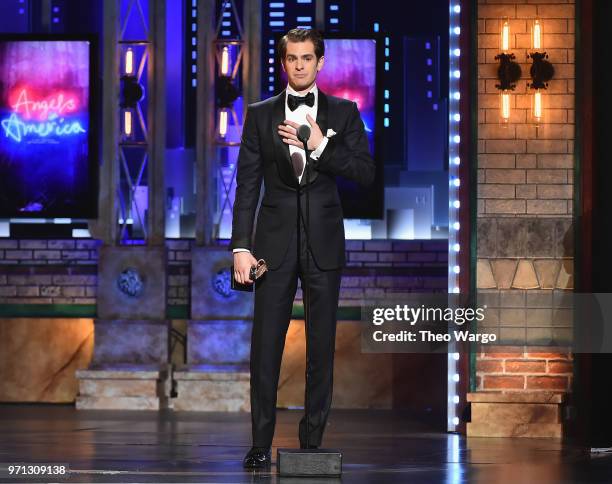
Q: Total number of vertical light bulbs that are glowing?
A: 8